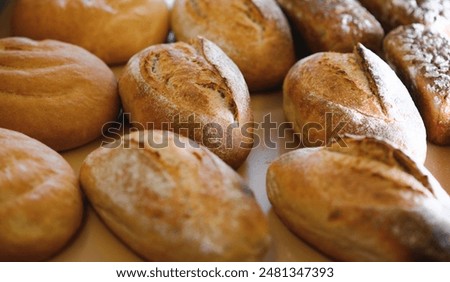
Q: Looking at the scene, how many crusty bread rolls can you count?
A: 11